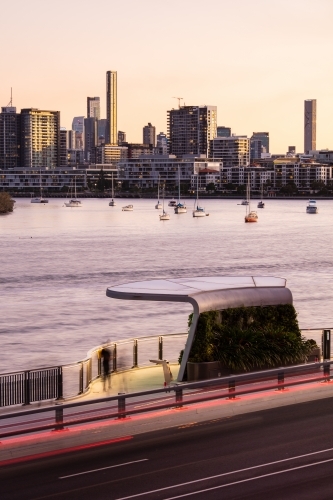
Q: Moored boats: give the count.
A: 13